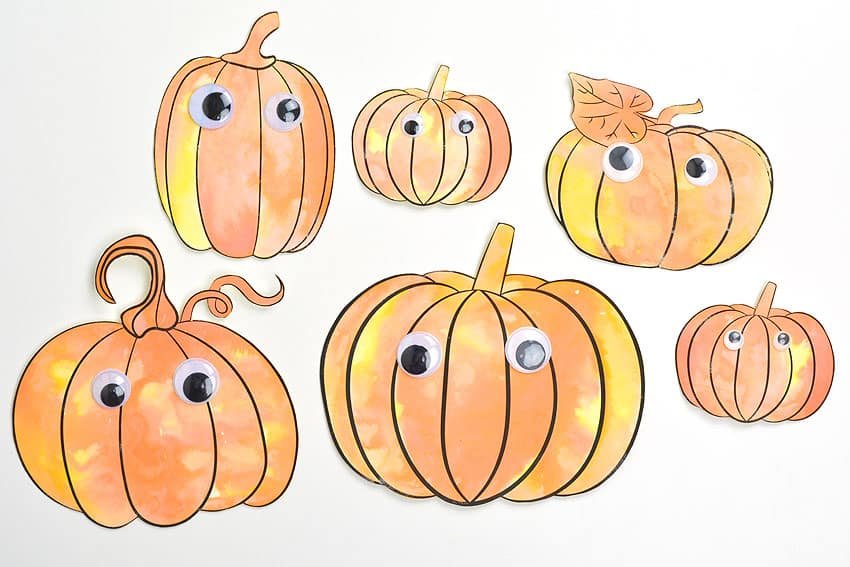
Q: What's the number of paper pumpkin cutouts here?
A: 6